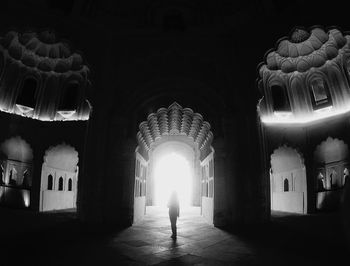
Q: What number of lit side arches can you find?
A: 4